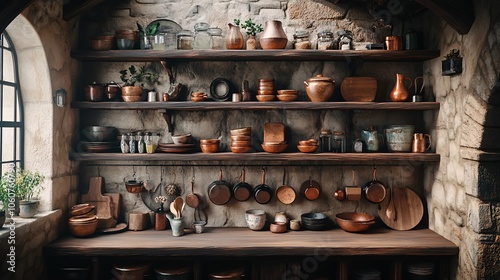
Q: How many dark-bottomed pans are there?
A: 4